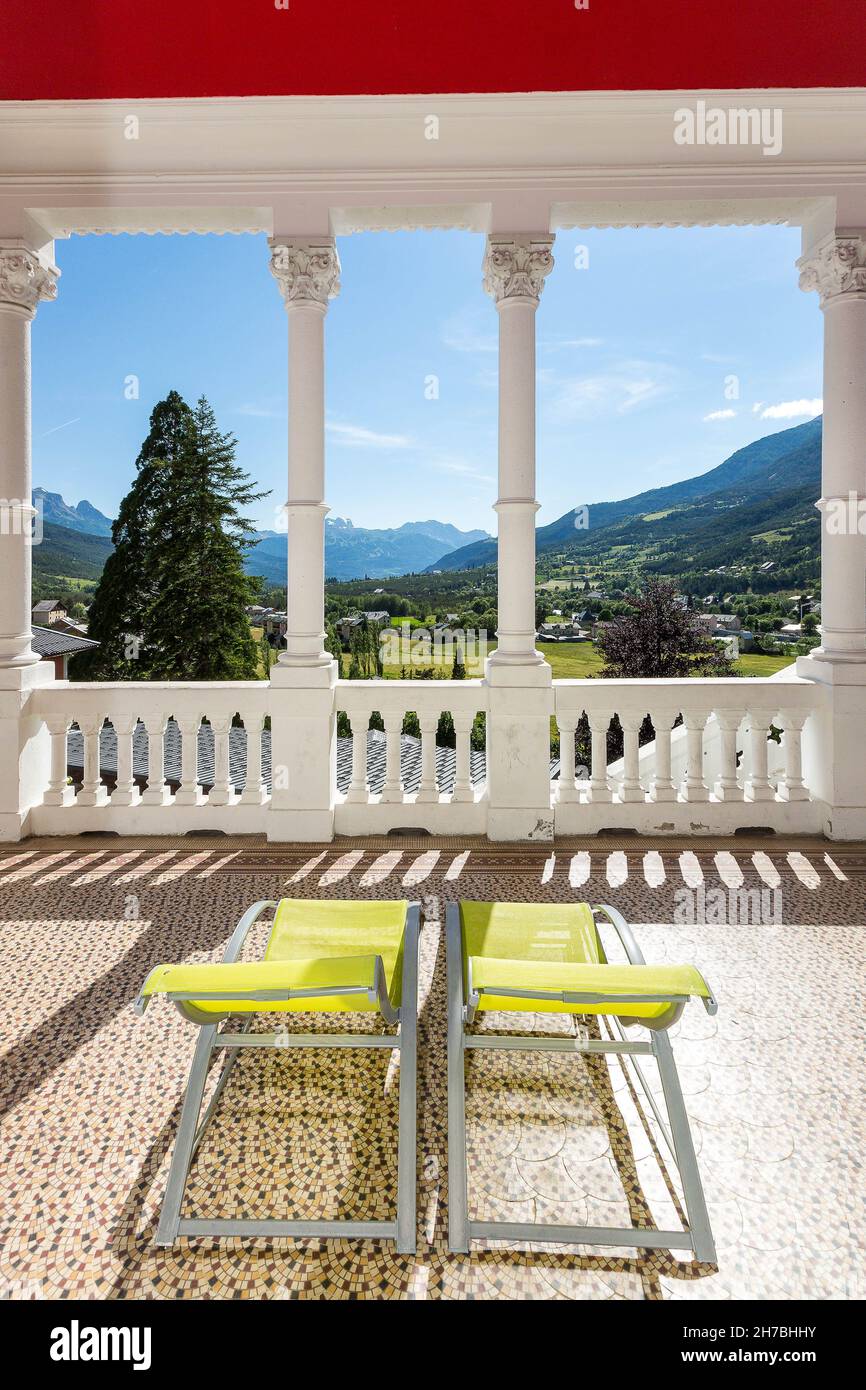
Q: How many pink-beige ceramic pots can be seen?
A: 0